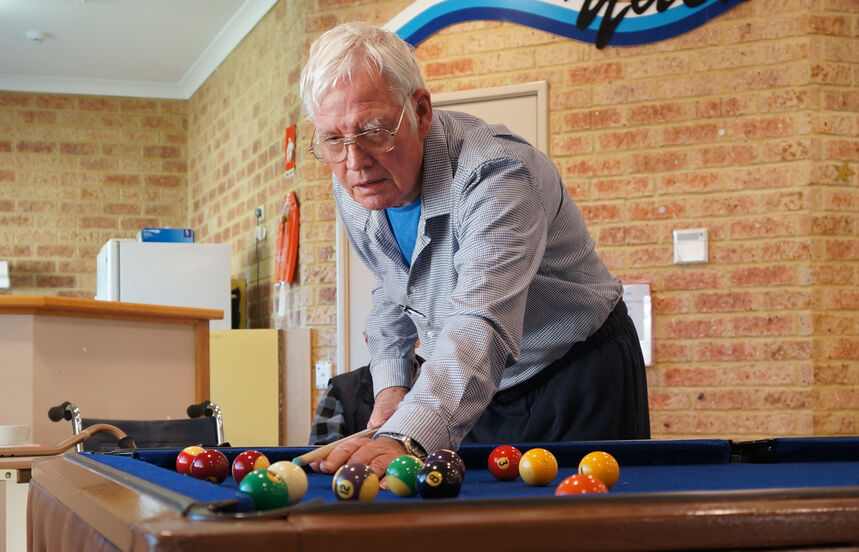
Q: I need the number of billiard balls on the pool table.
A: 13